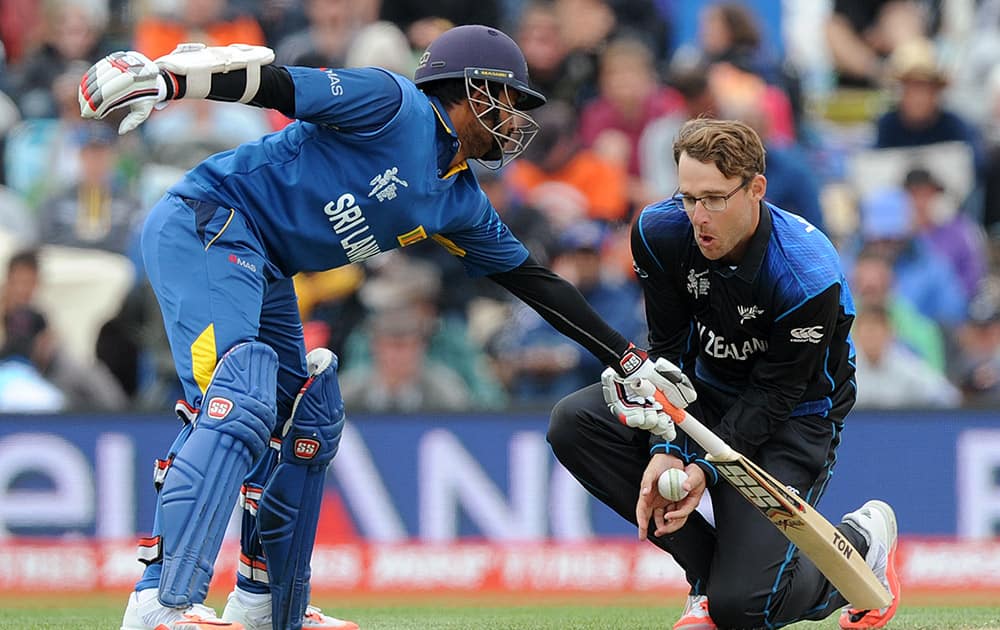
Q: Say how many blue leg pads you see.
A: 2